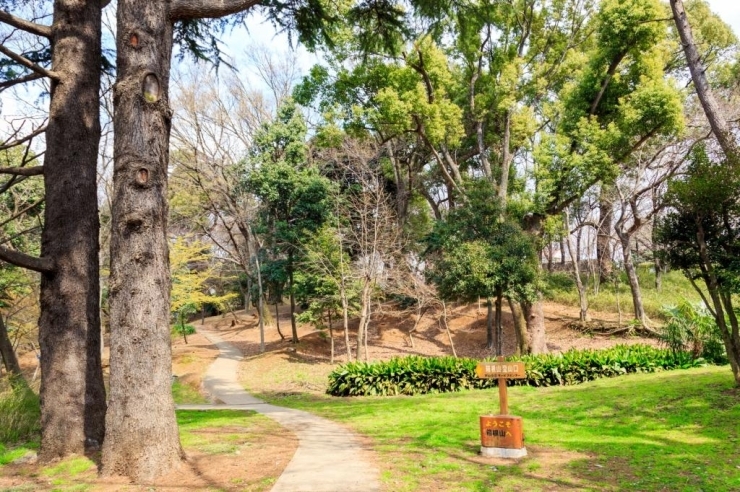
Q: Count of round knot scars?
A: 3